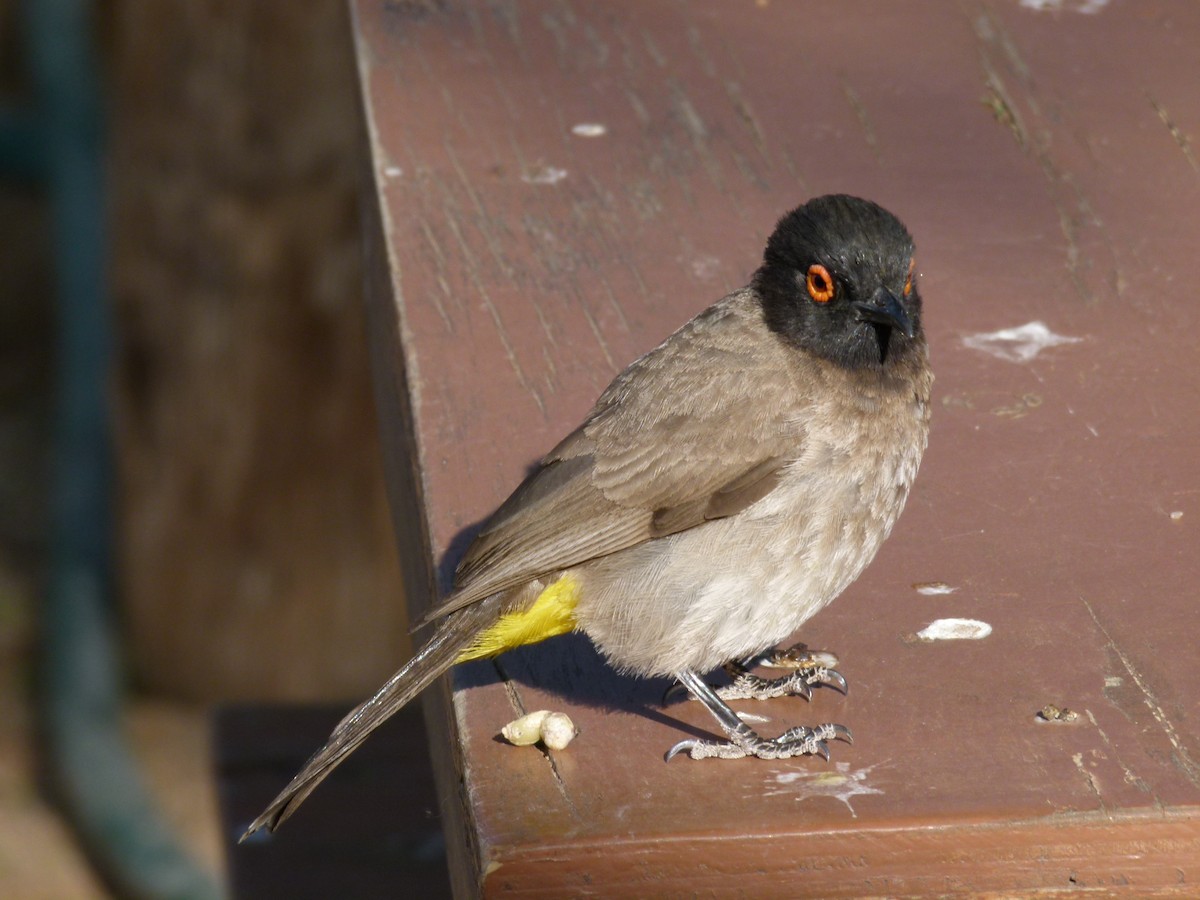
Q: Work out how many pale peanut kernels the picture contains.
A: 2